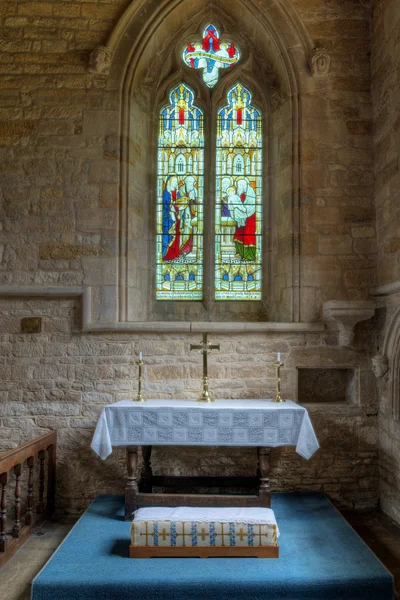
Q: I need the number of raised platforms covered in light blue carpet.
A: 1